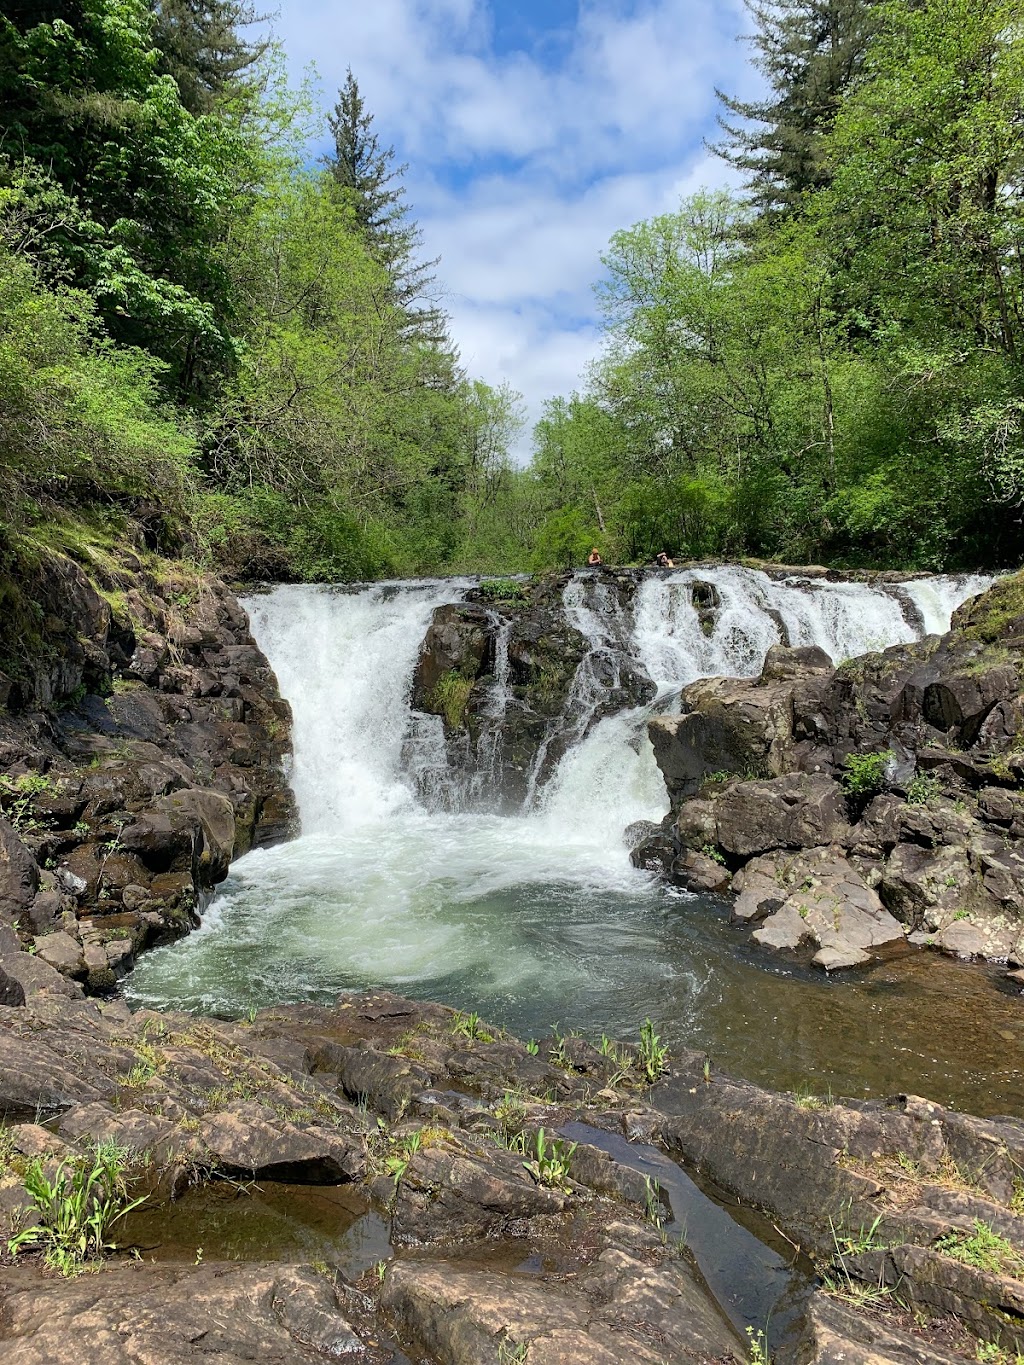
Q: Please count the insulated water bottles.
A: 0